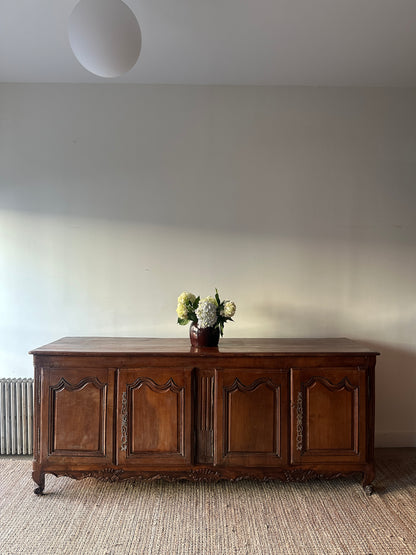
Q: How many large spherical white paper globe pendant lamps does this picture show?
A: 1